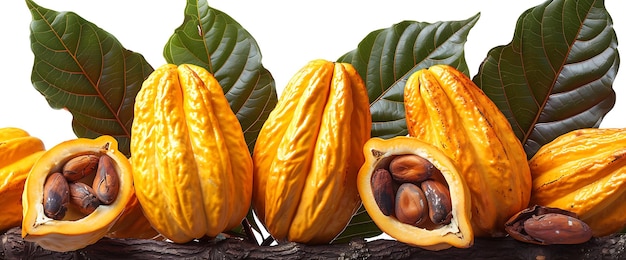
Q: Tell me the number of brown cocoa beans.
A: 9